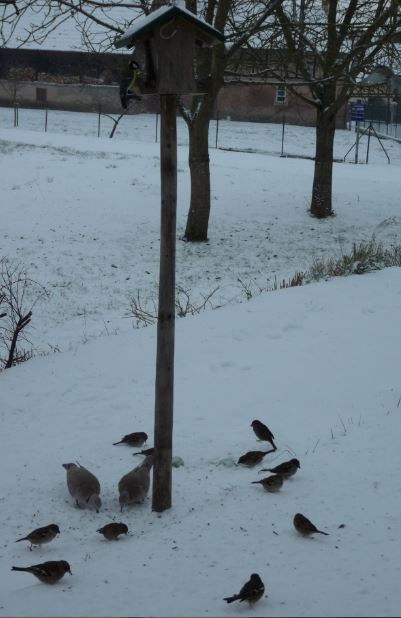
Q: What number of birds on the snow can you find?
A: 13